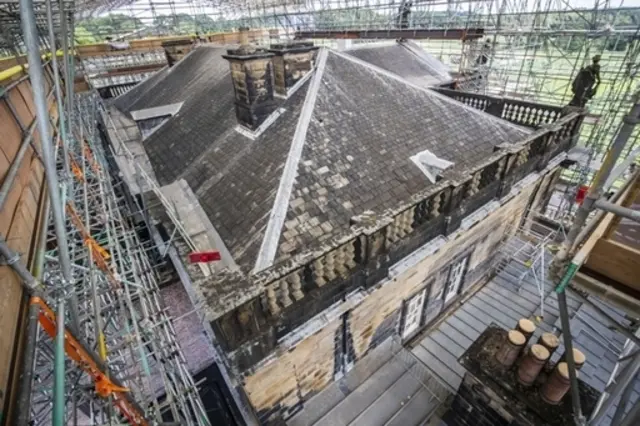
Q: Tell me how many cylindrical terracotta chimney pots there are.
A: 6